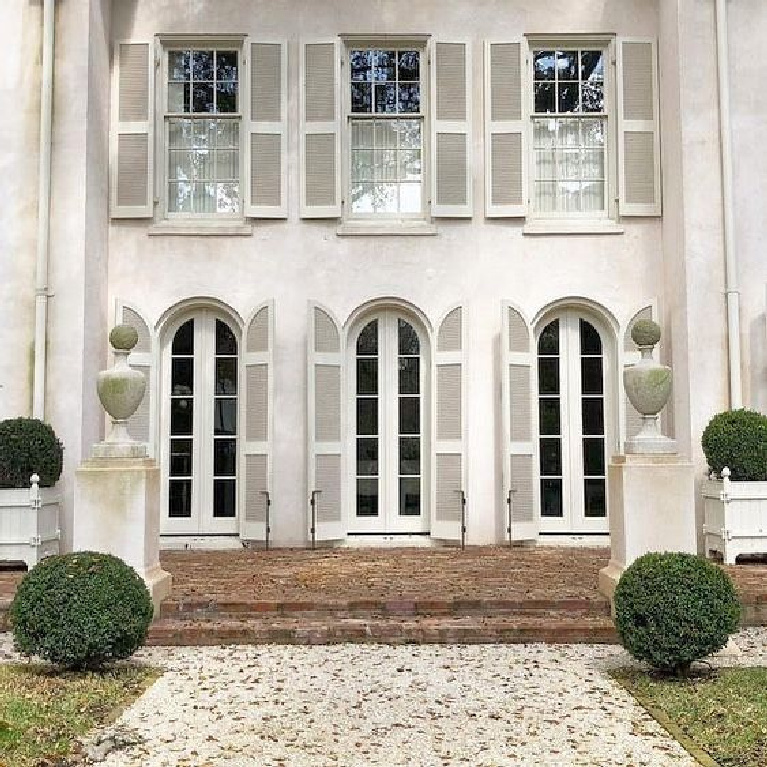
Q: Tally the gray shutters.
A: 12